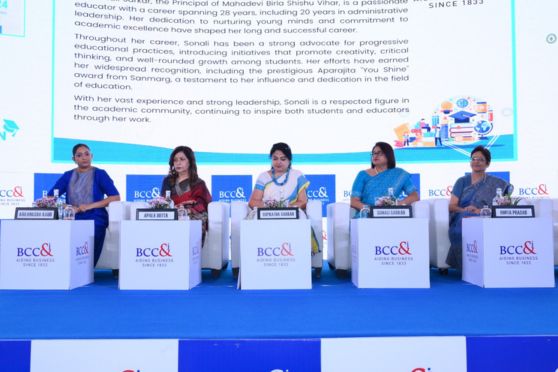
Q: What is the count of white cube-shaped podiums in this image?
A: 5